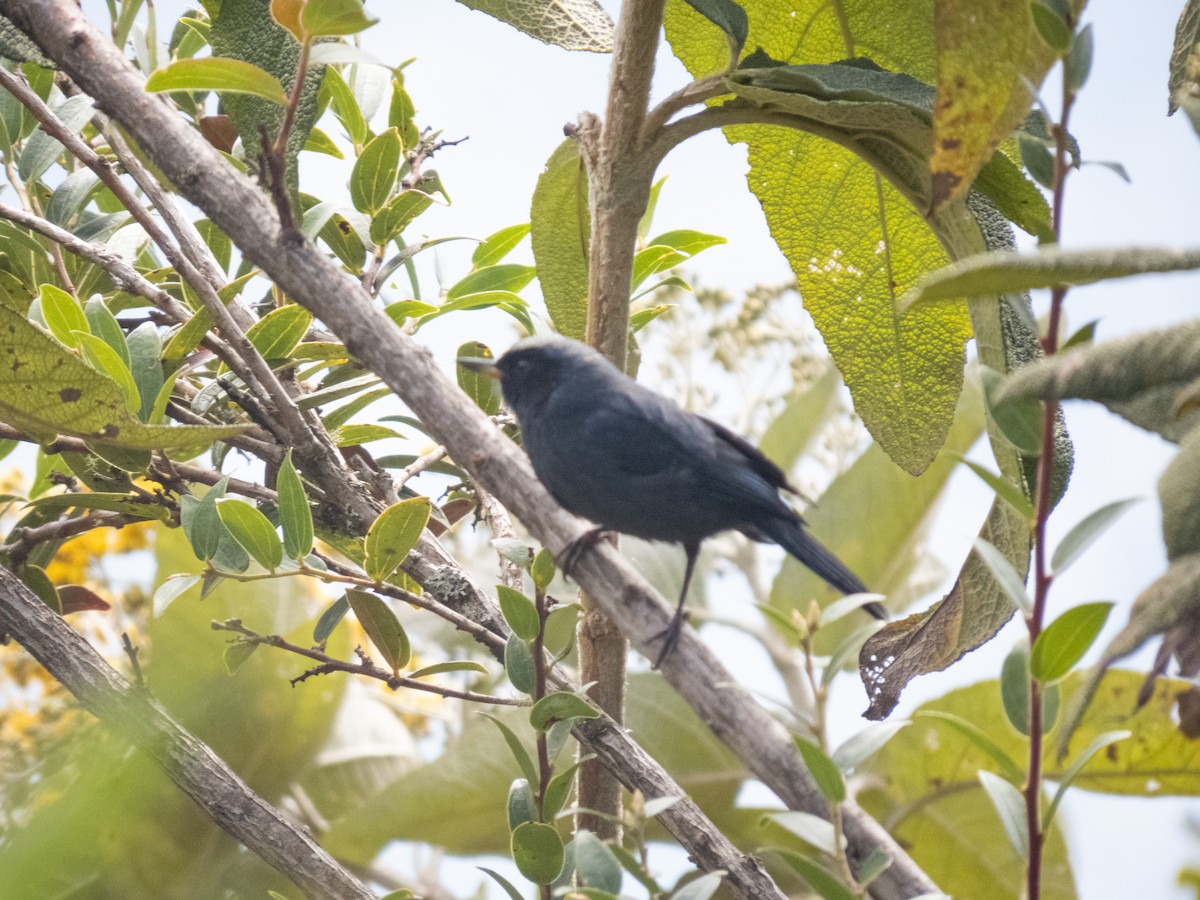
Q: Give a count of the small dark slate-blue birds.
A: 1